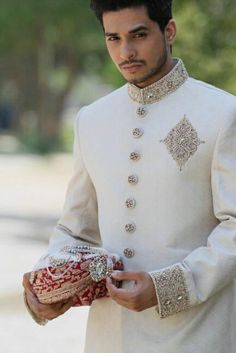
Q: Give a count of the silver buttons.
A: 7